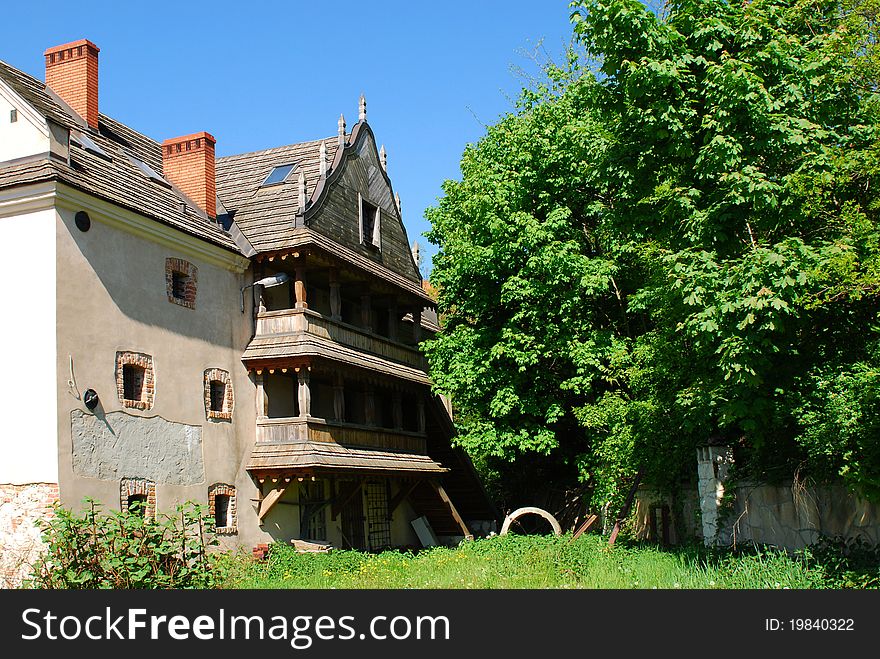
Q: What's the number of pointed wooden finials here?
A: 7